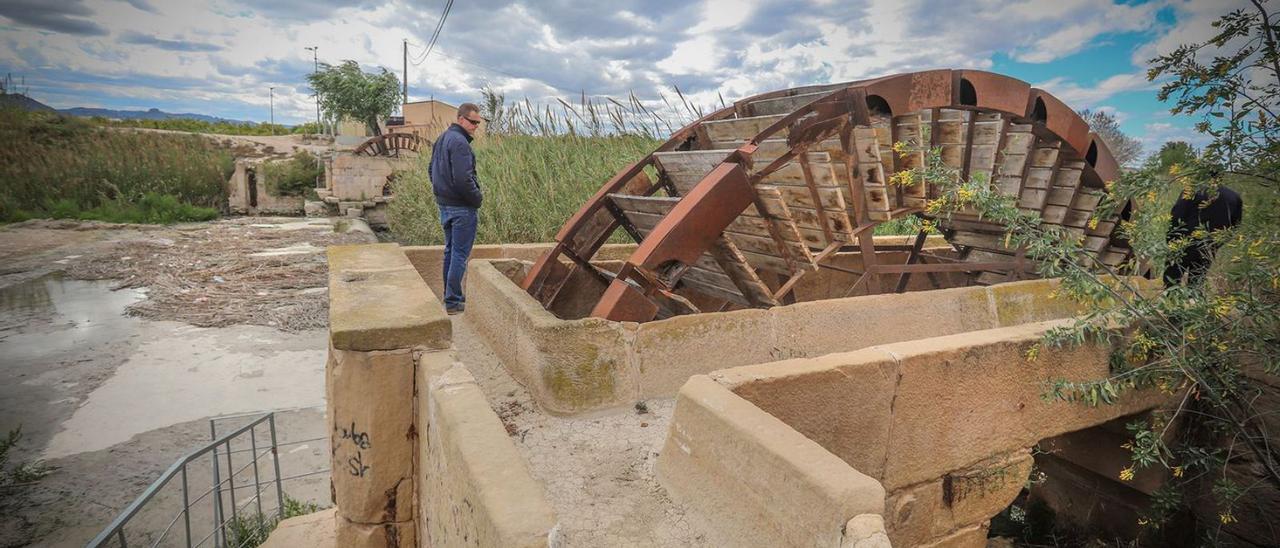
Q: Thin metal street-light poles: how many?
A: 2